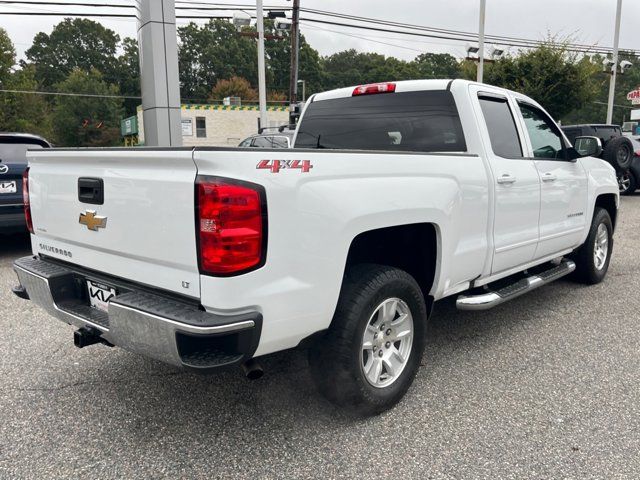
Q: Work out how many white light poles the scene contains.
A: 3